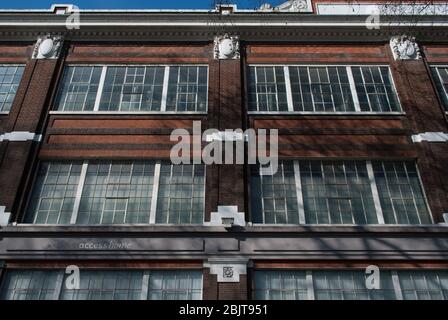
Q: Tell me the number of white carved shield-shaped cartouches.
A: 3